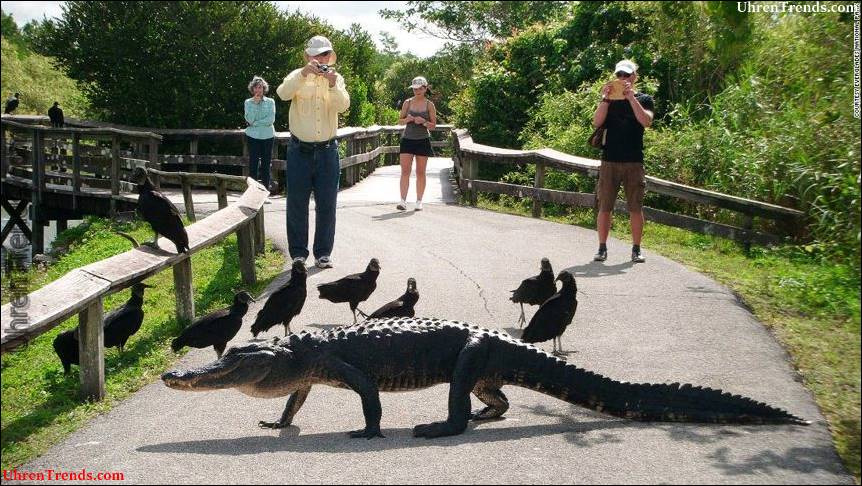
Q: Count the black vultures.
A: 11